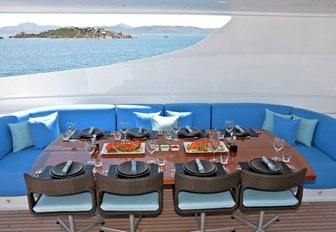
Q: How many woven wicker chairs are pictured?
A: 4